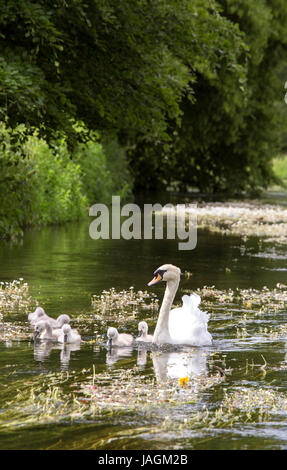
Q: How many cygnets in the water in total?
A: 6